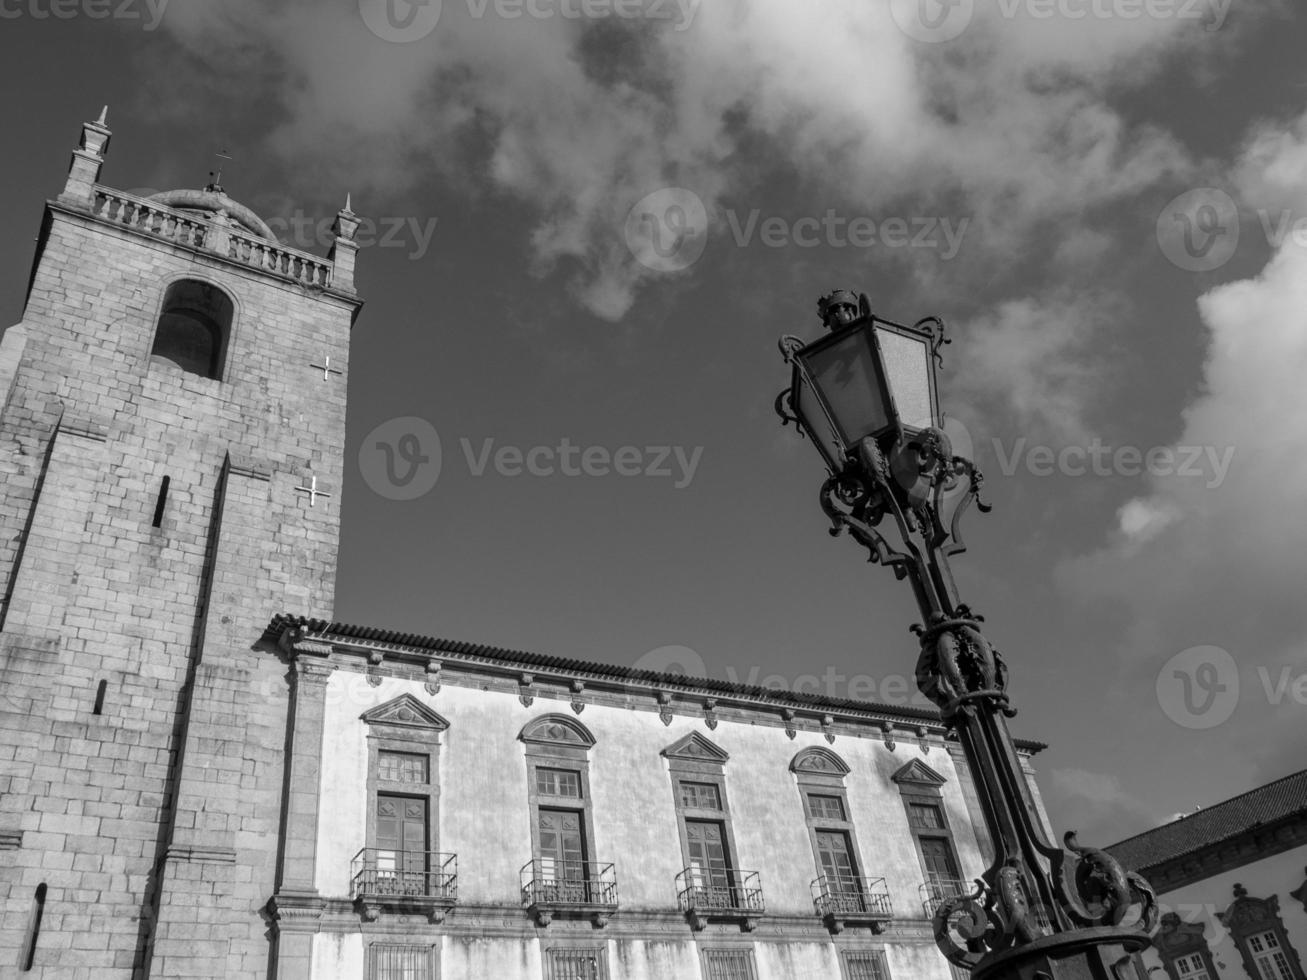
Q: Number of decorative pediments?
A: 5